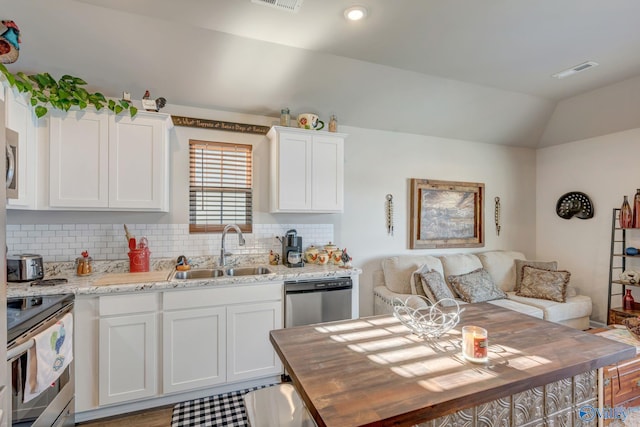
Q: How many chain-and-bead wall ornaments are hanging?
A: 2